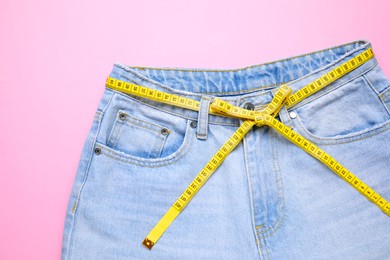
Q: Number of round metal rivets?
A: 5